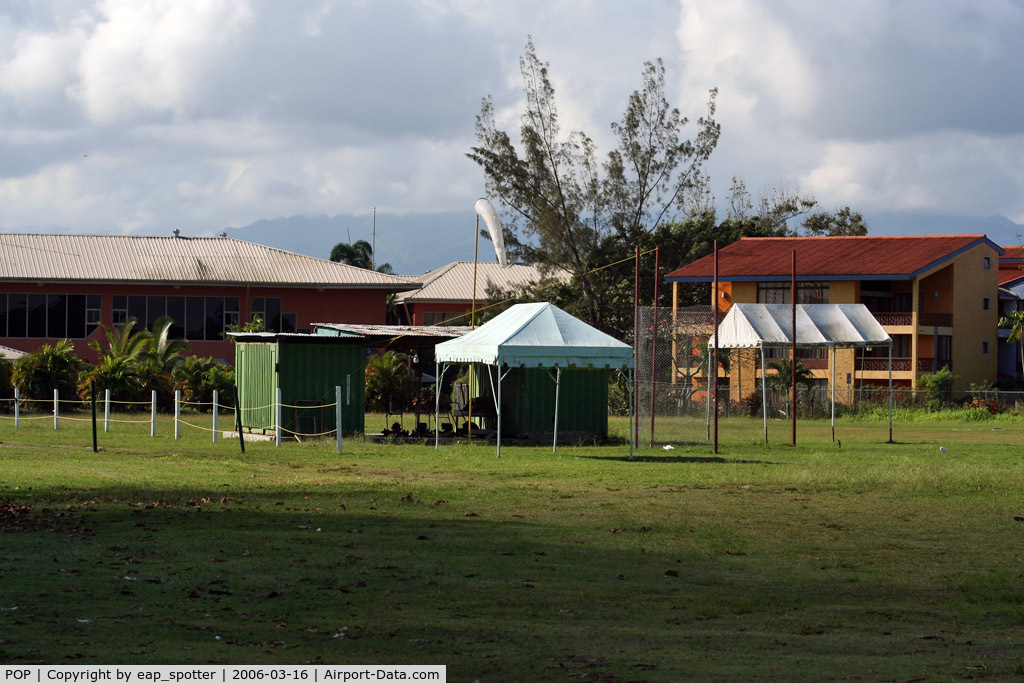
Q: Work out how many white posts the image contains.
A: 8